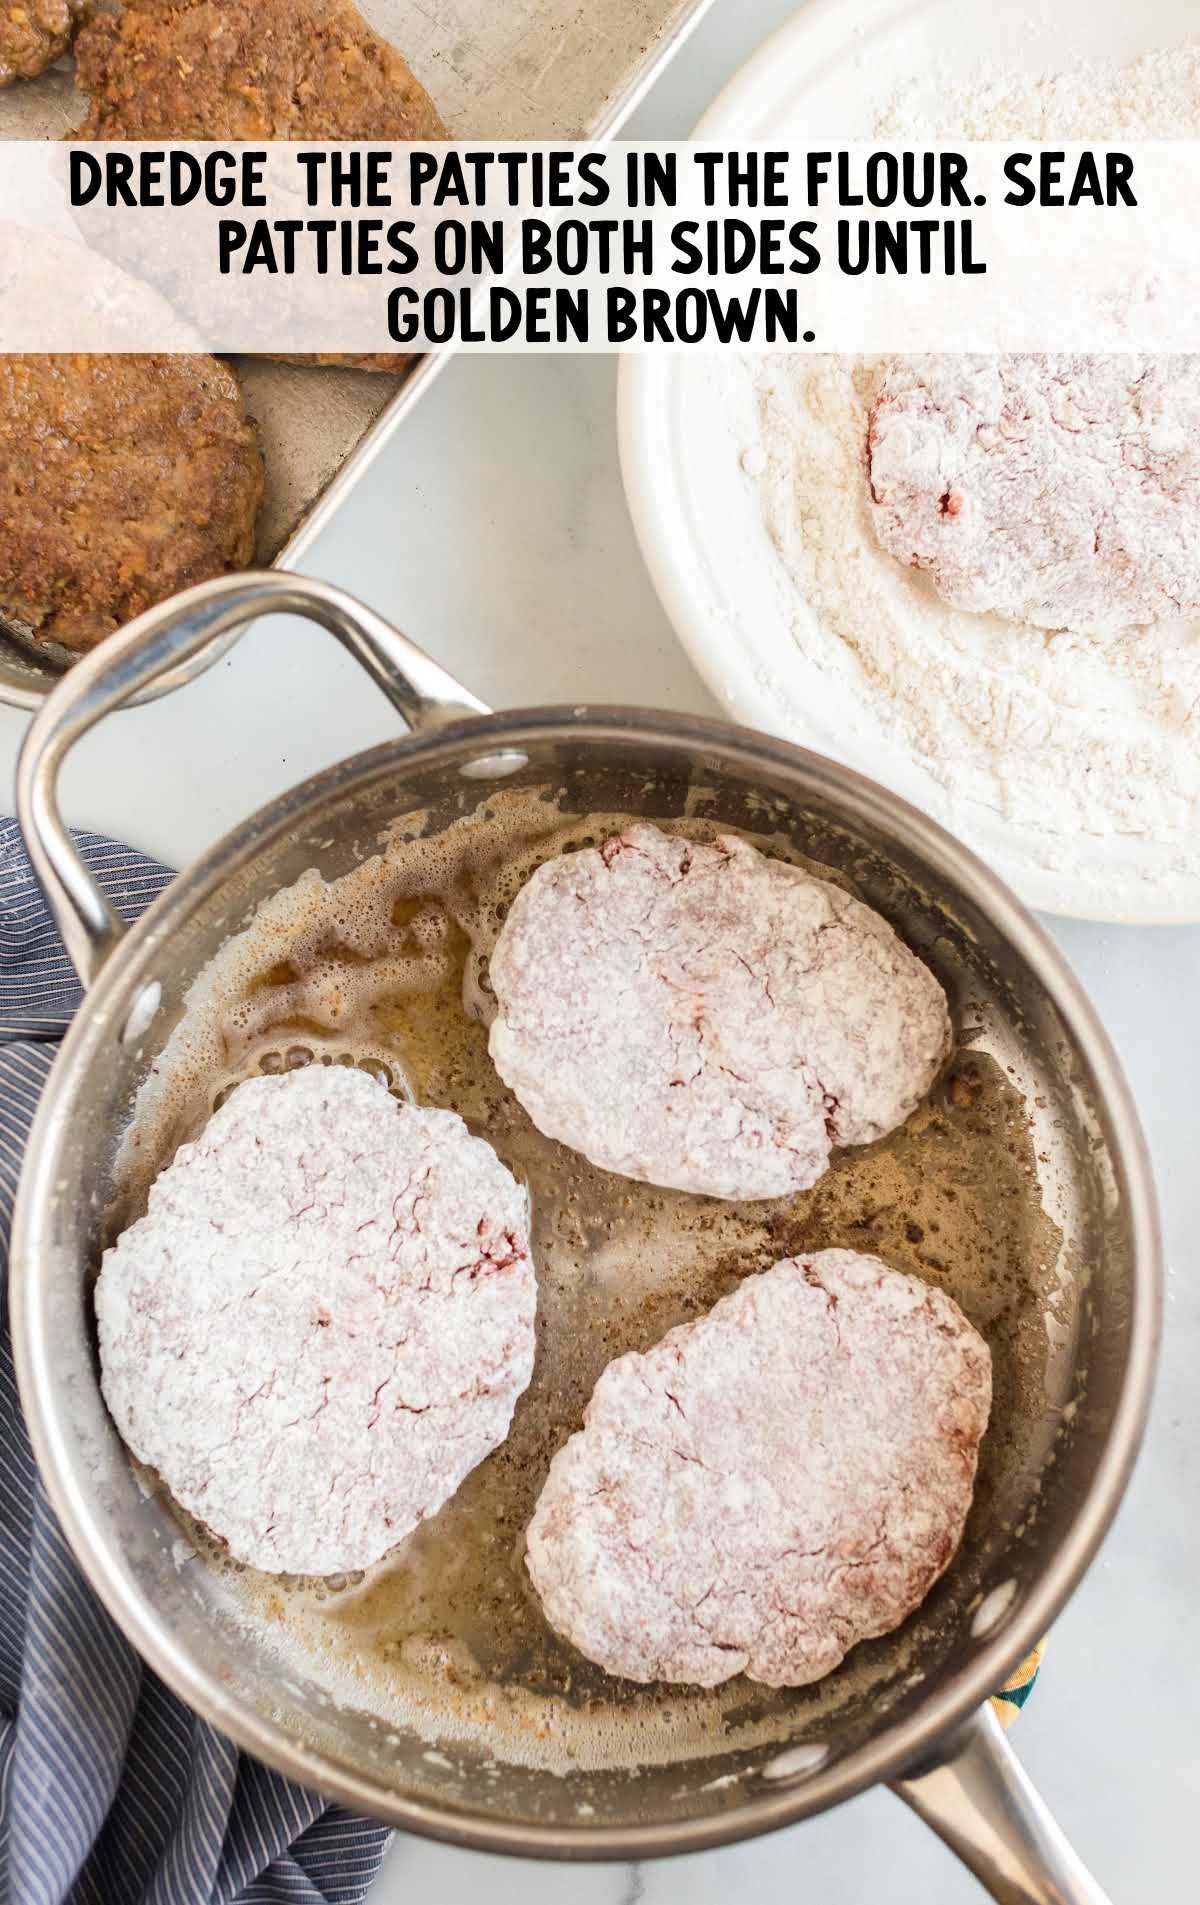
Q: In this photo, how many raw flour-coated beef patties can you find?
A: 4